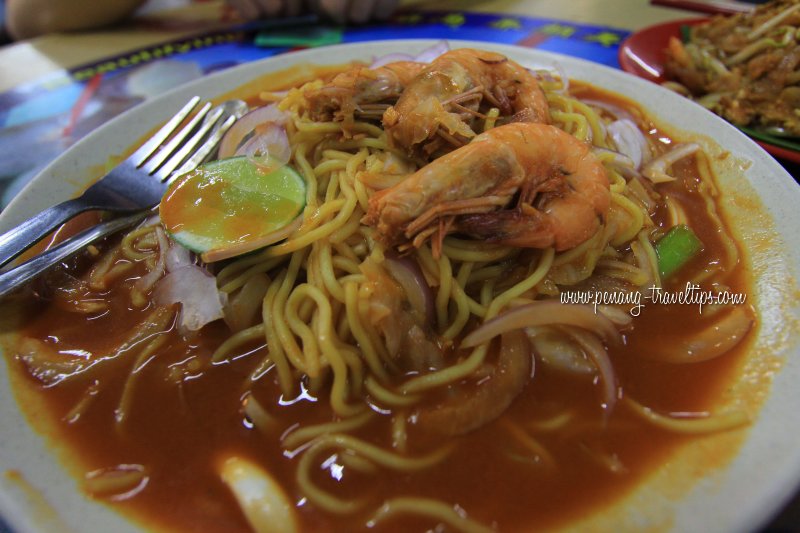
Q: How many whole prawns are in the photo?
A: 3